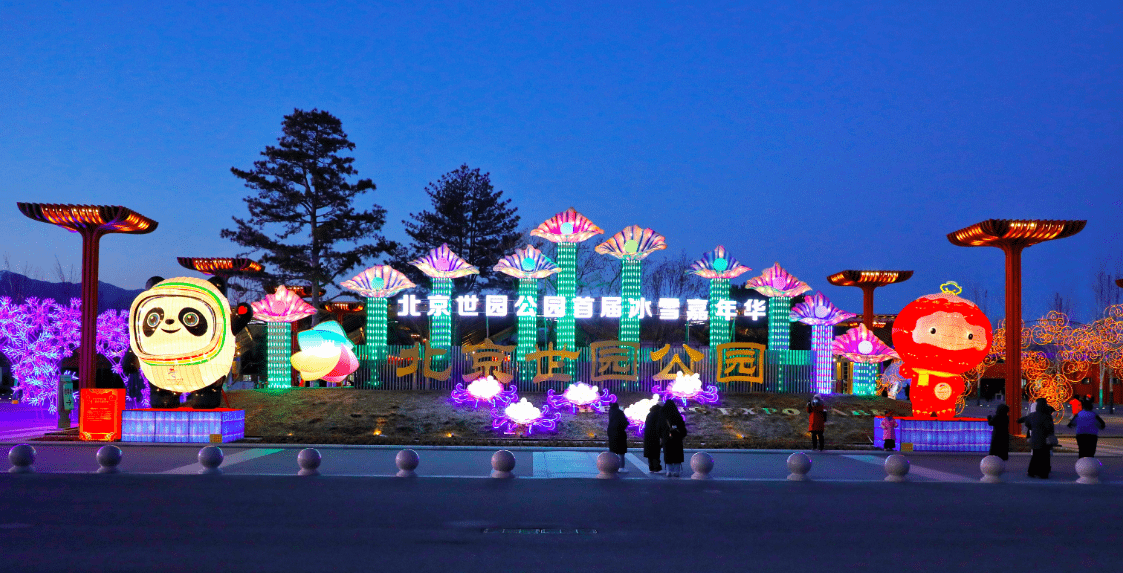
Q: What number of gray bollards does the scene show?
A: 12